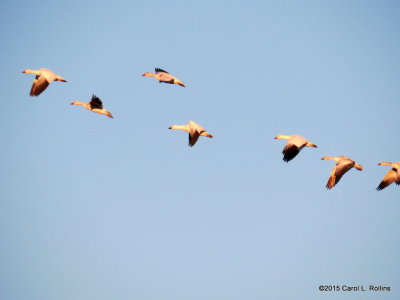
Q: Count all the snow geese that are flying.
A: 7